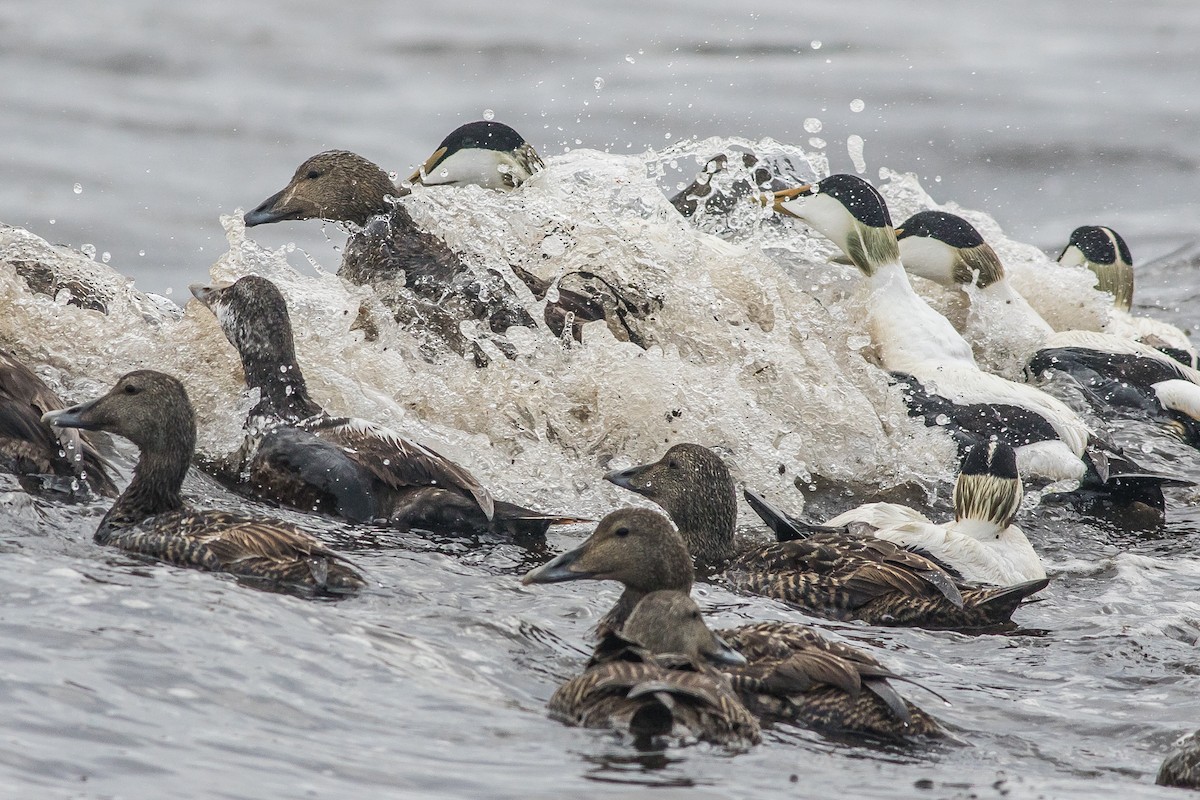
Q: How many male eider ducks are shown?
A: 5